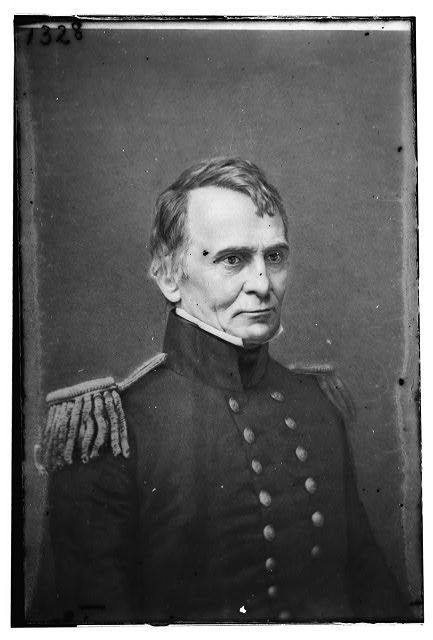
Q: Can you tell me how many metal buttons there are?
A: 14